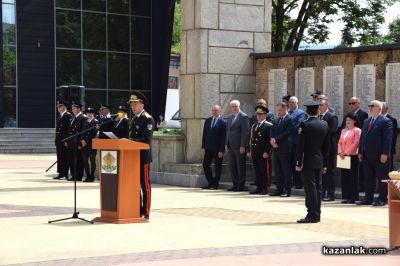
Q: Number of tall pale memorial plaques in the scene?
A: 5